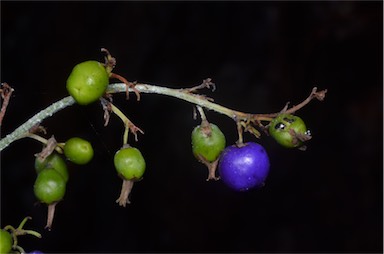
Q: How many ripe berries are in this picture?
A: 1